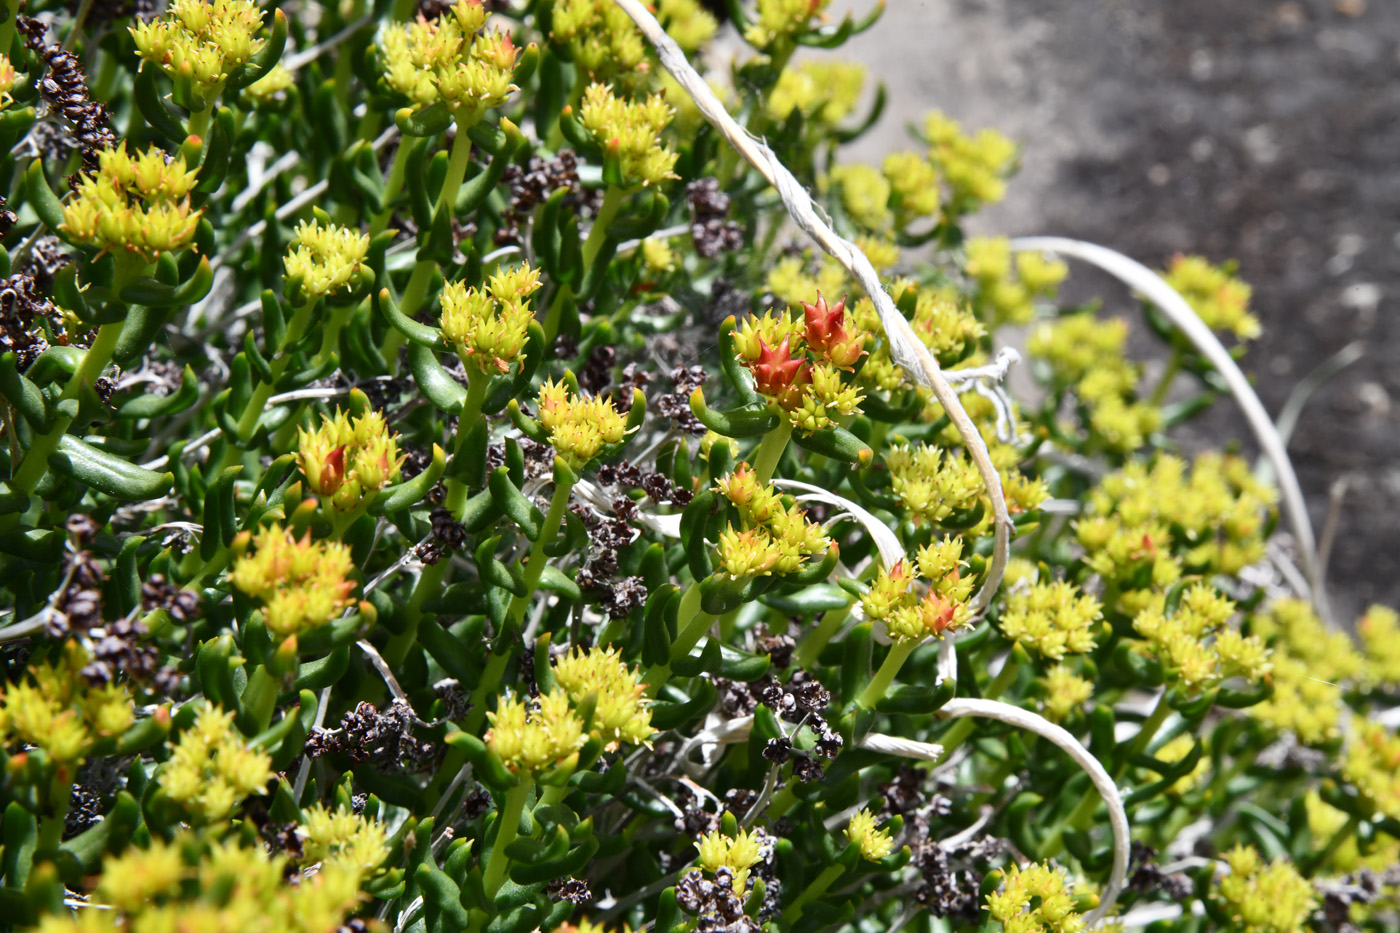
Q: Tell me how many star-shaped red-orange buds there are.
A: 2